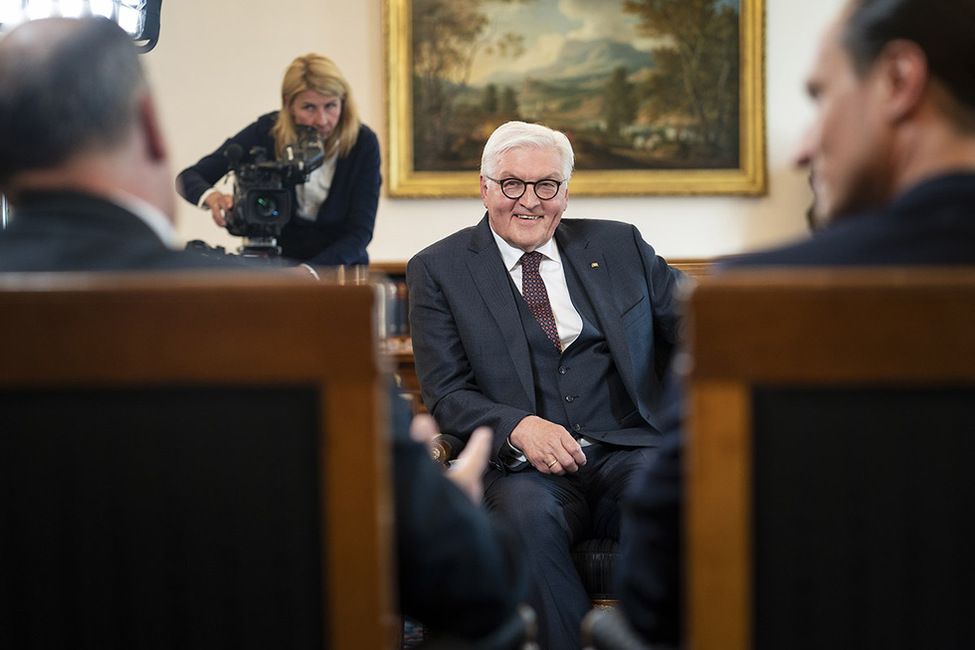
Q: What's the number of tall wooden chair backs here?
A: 2